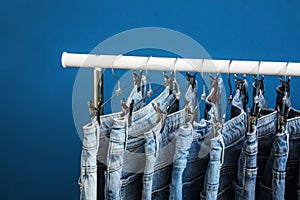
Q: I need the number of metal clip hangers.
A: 7